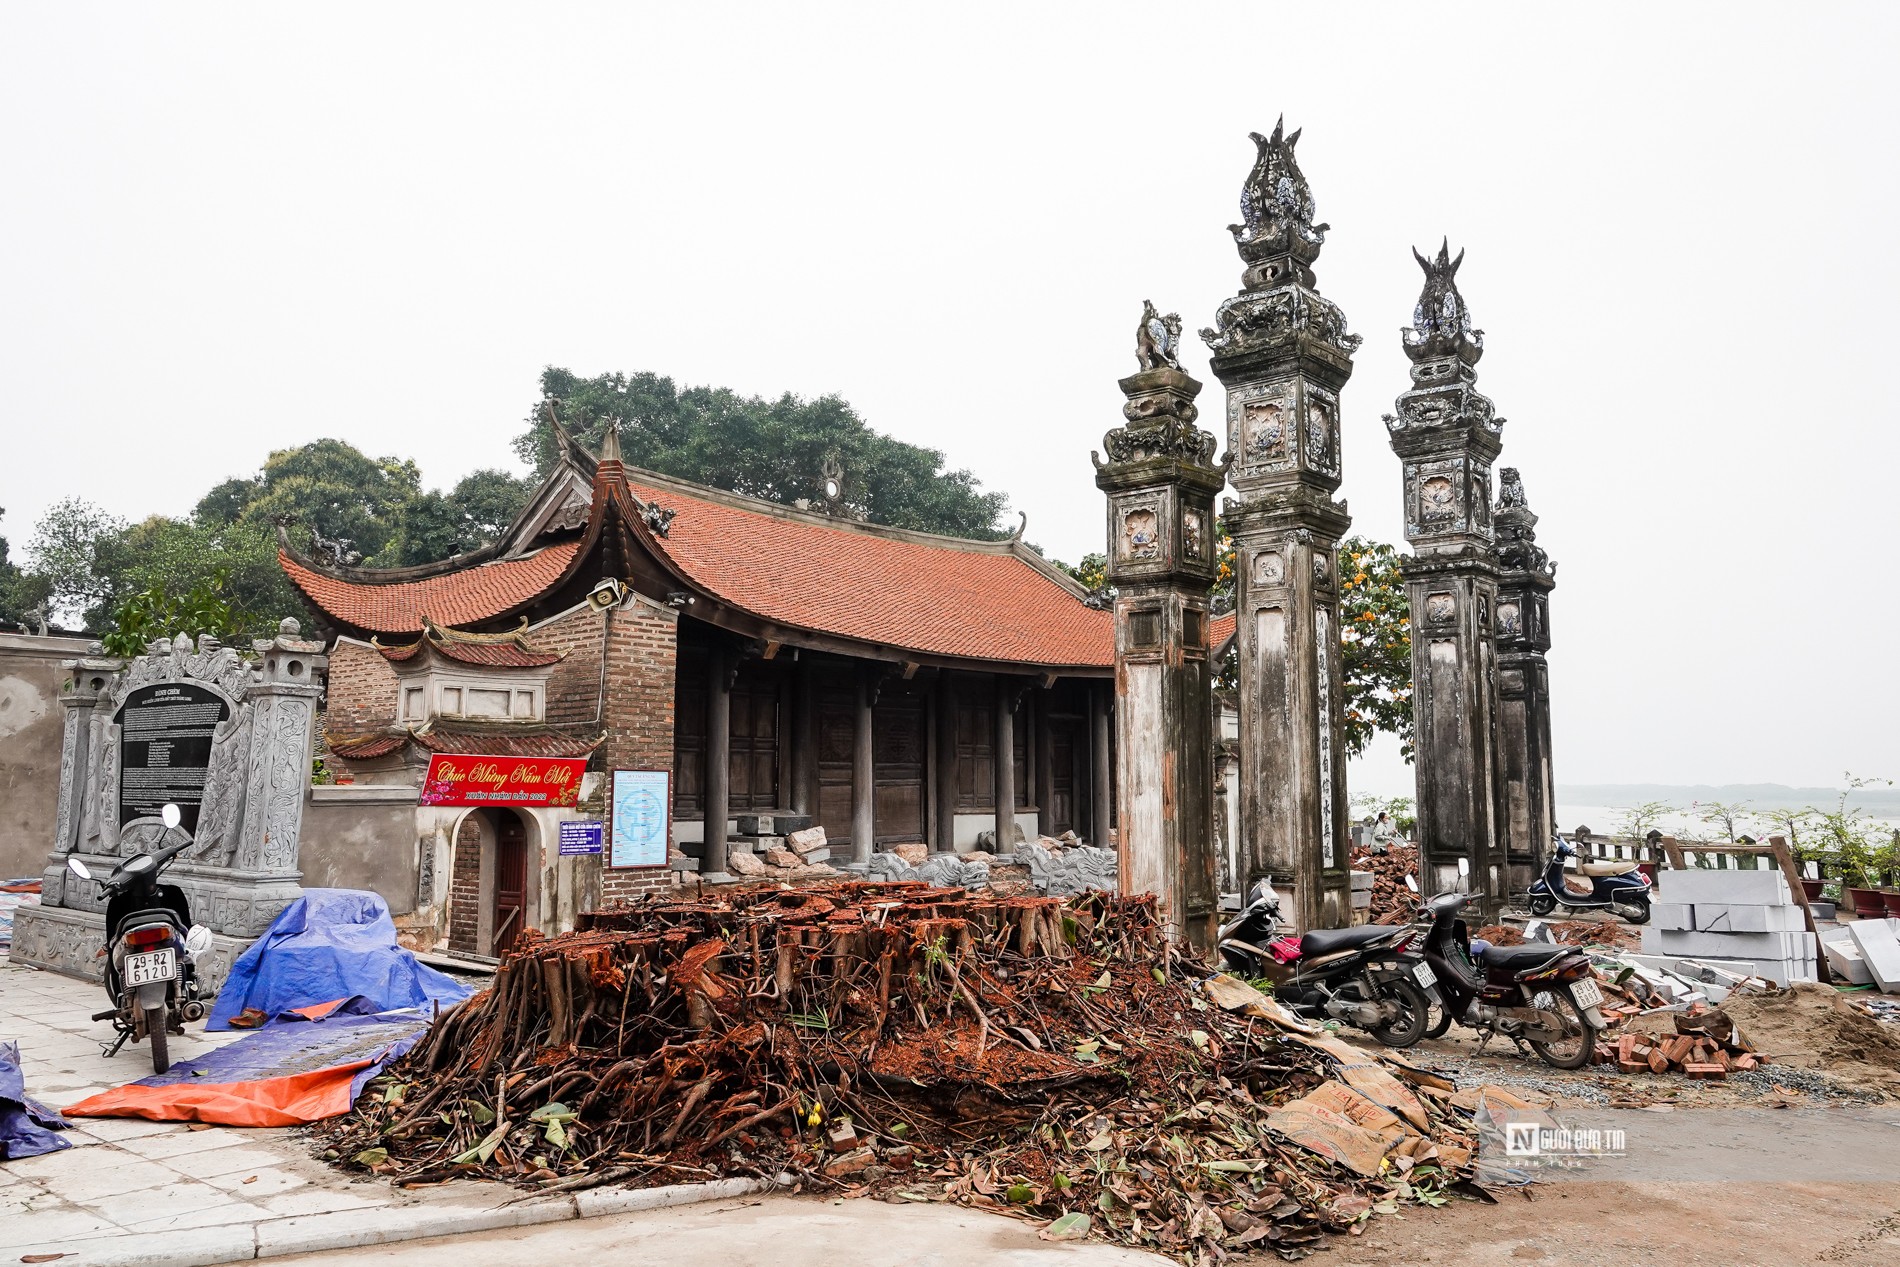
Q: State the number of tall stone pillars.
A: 4